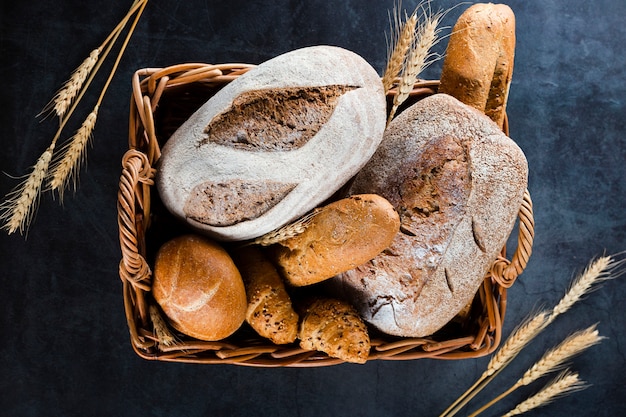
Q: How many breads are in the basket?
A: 7